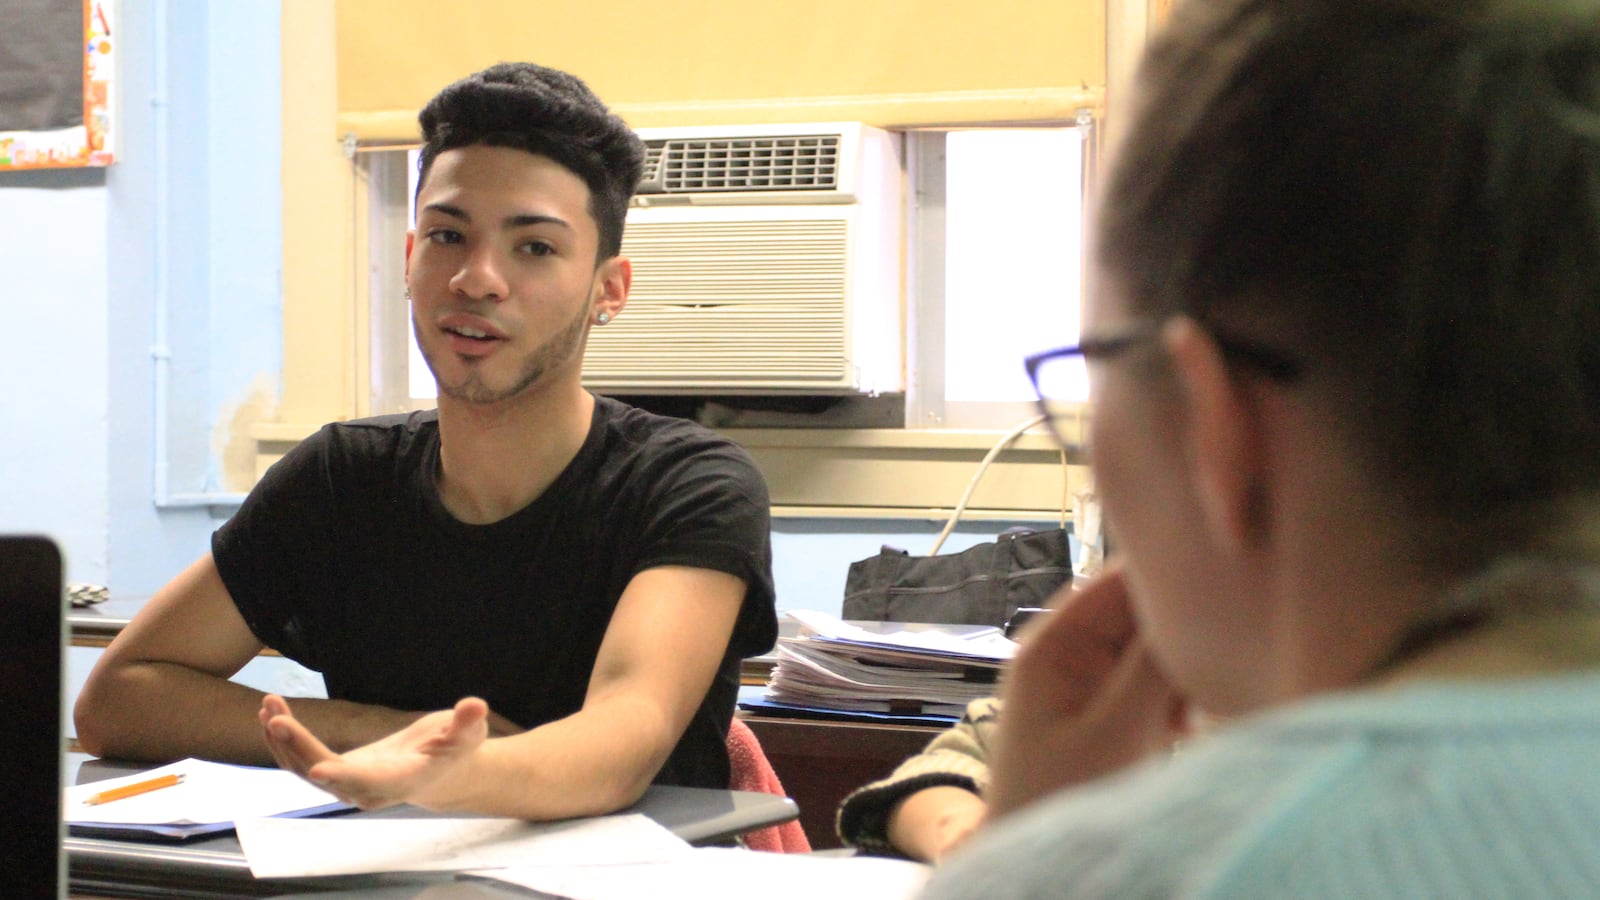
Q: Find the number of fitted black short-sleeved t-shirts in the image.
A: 1